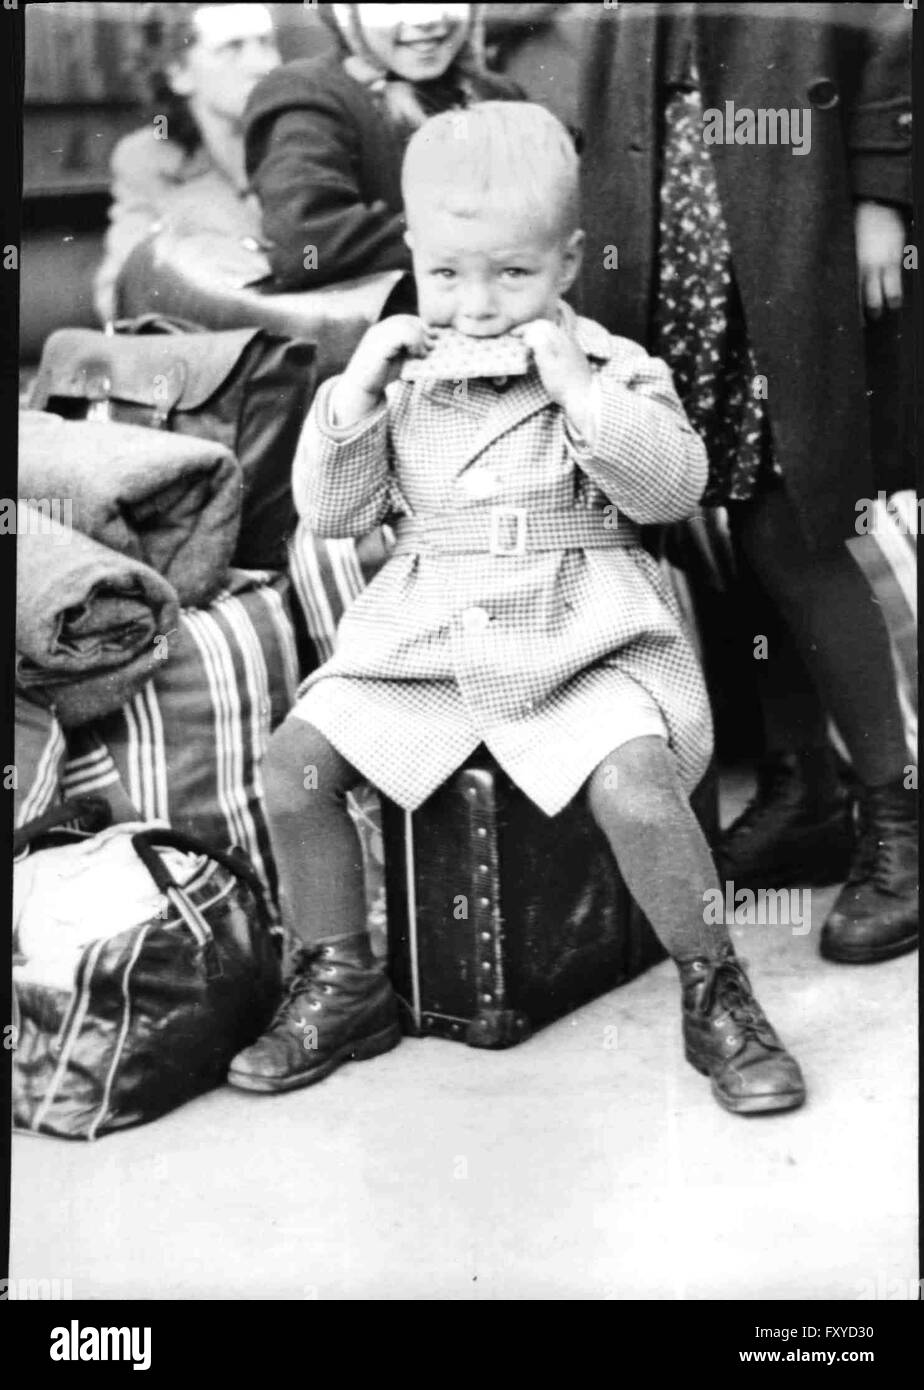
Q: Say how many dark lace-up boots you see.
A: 4